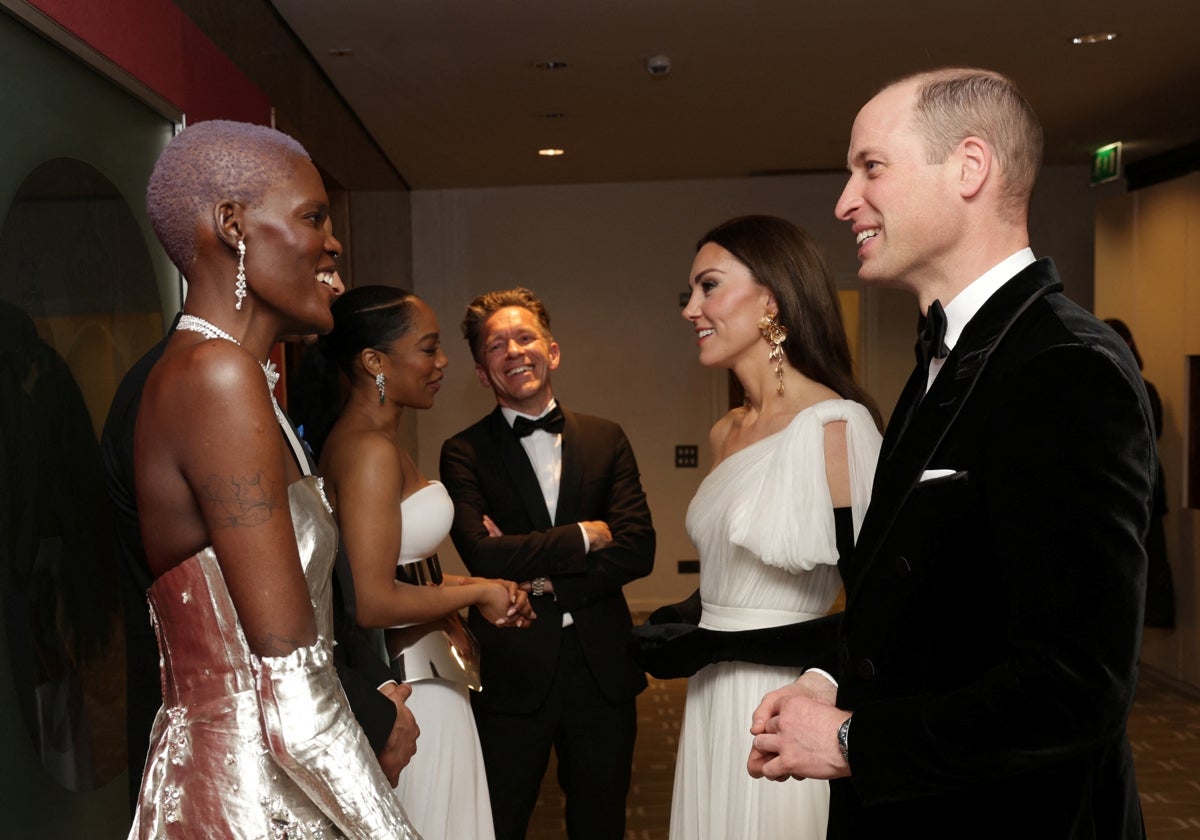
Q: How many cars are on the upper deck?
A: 0